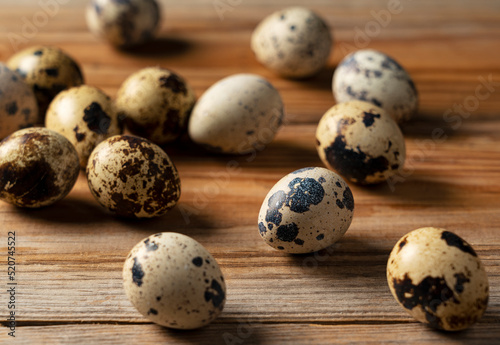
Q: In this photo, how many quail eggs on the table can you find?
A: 14